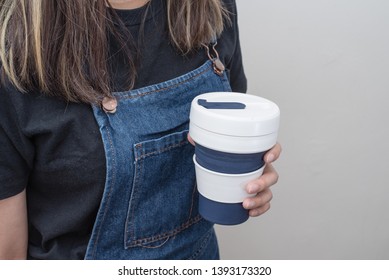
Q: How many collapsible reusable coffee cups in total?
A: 1